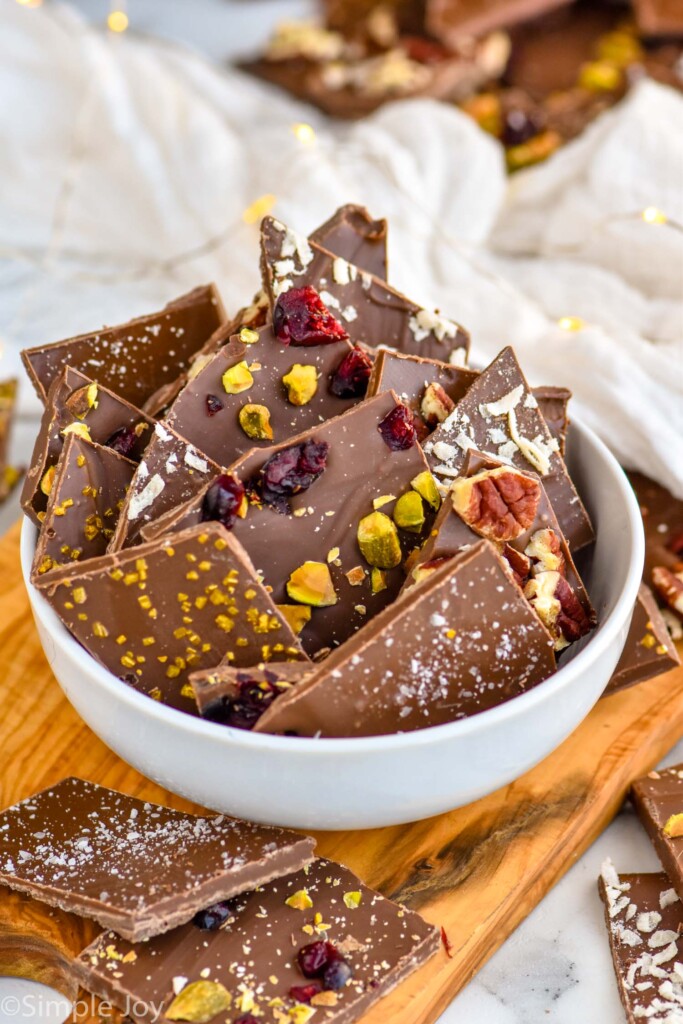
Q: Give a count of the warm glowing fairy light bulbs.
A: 6